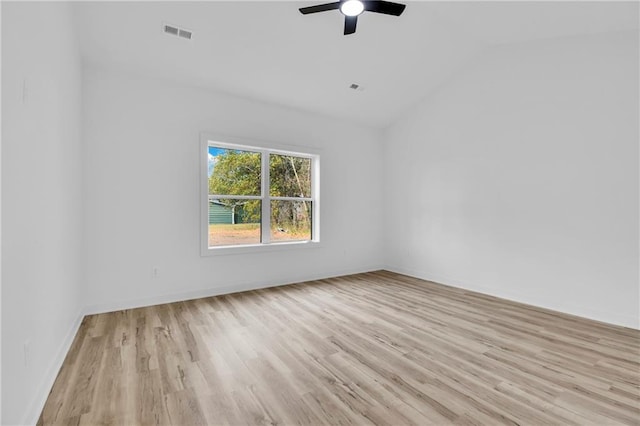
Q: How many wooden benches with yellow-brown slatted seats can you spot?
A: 0